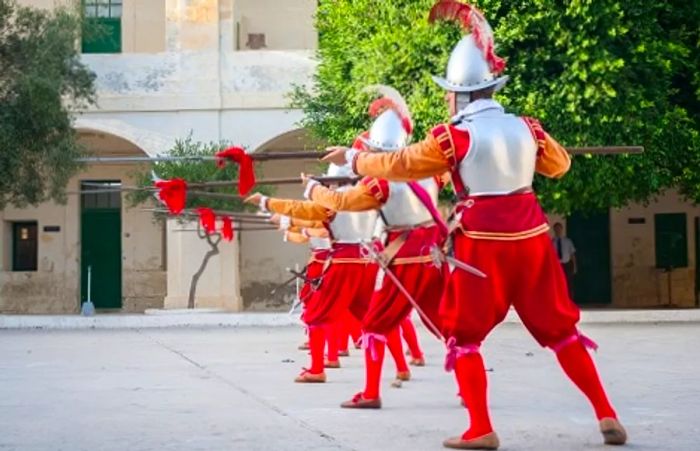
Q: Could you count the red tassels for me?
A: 4